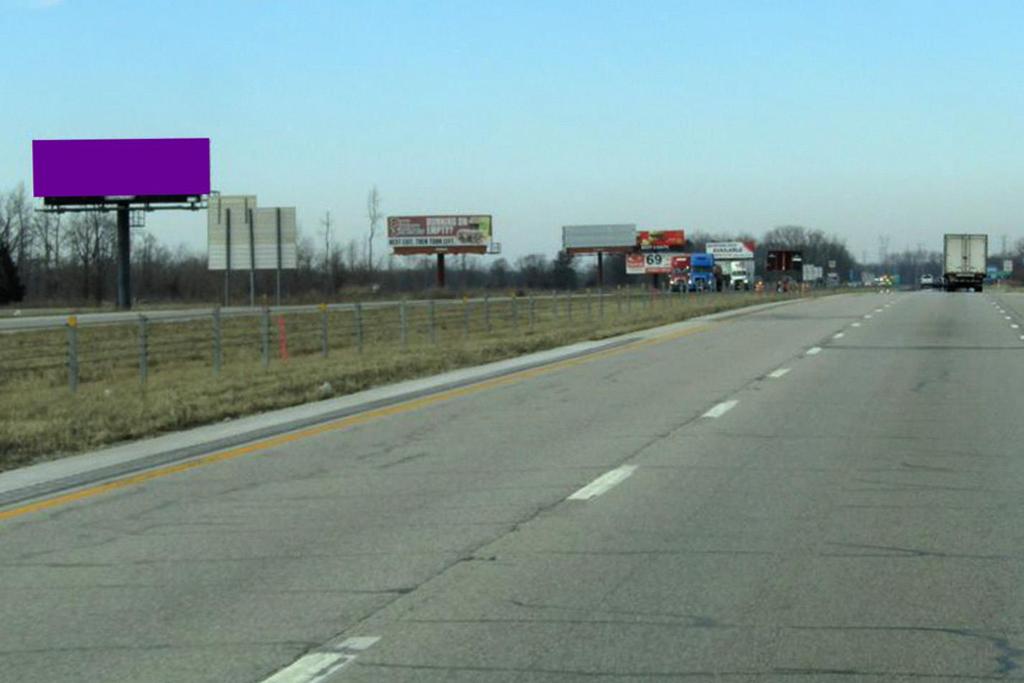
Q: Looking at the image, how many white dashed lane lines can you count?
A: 2